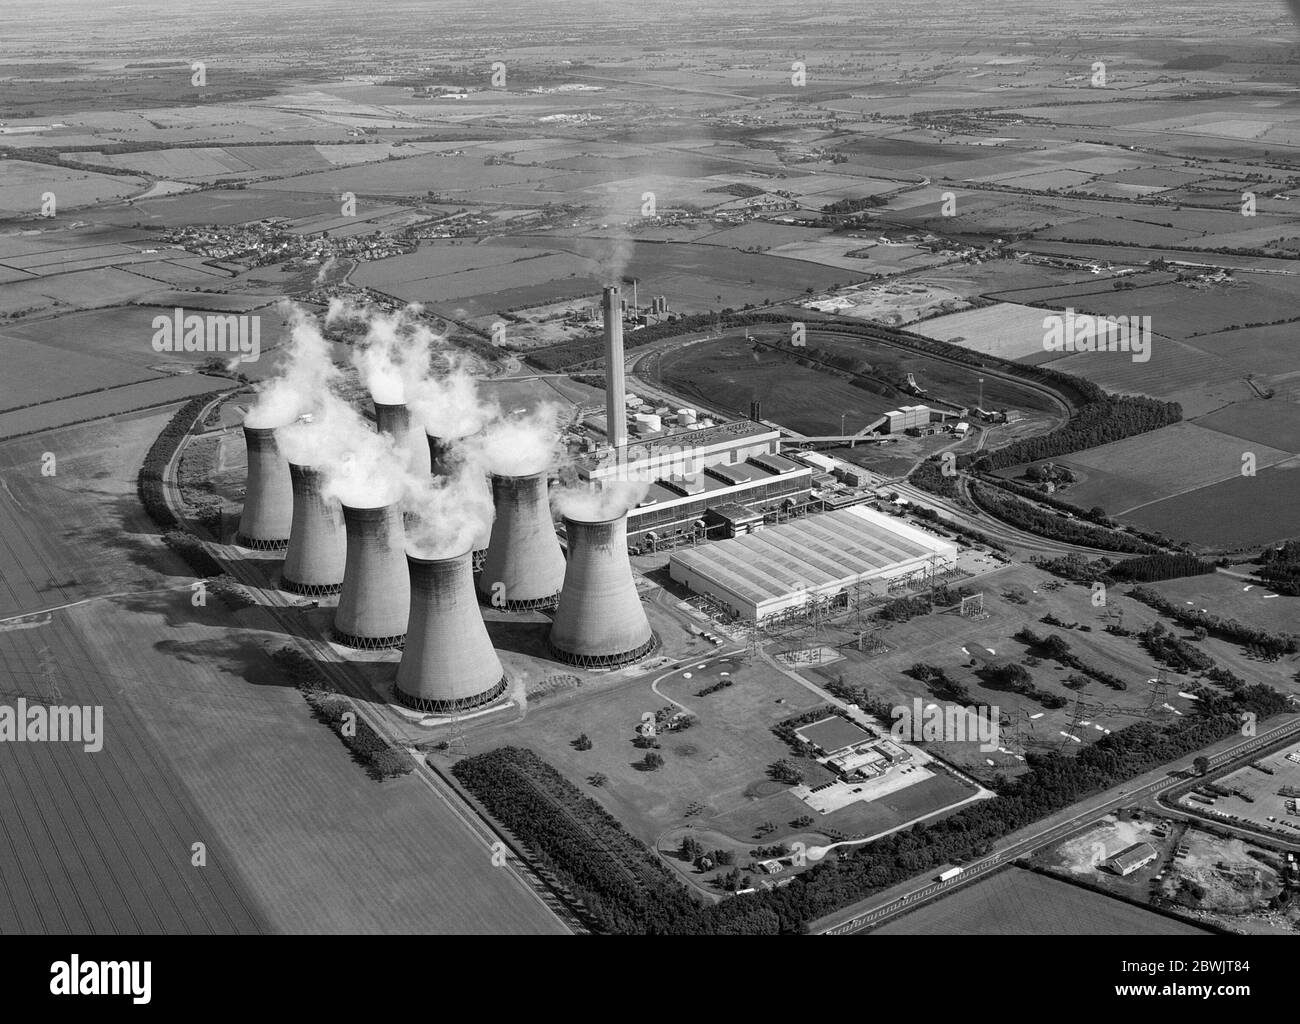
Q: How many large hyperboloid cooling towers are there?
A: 8